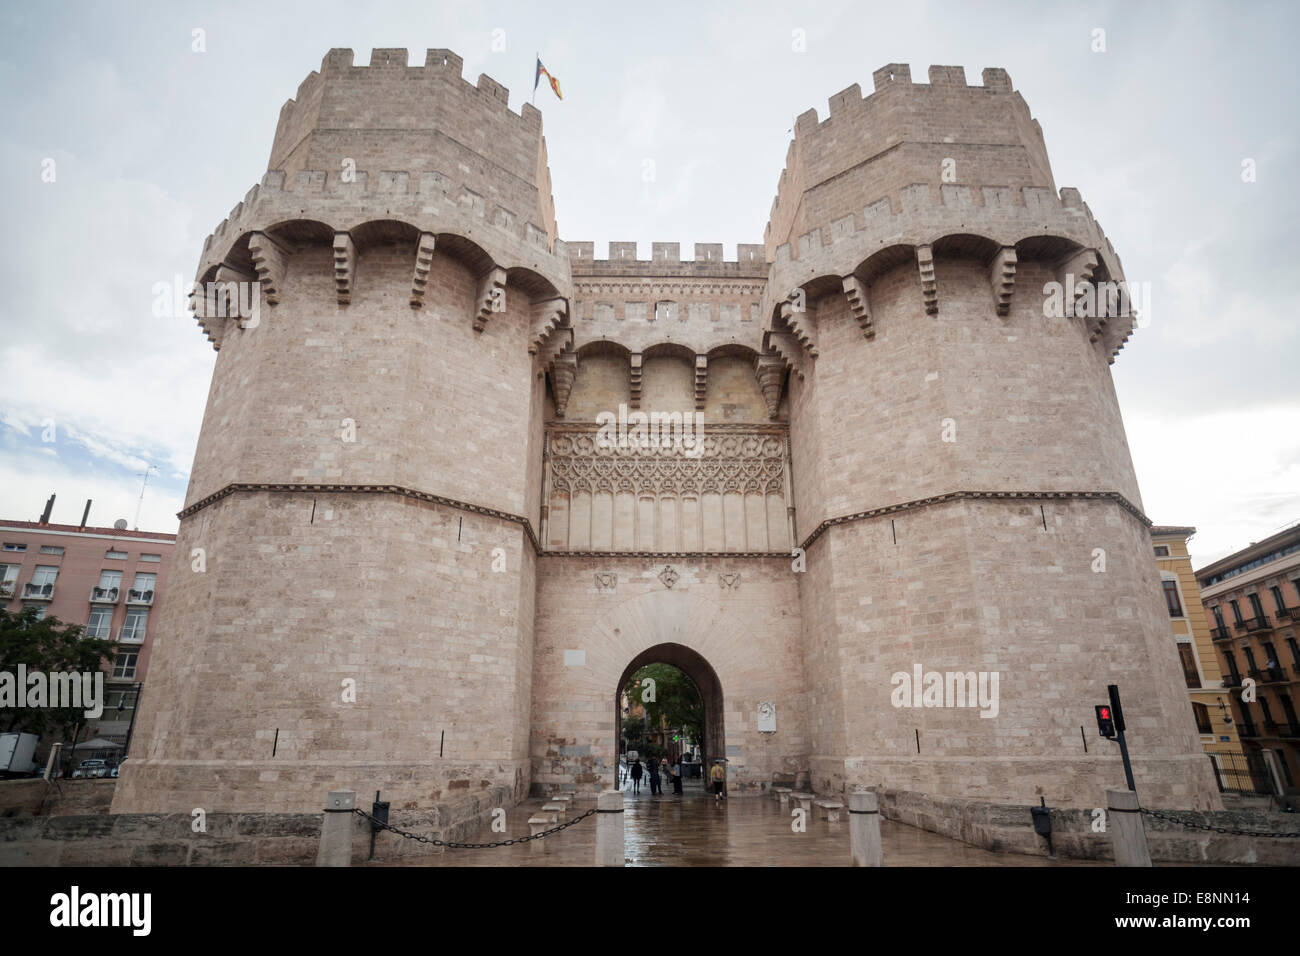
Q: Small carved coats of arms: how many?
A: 3